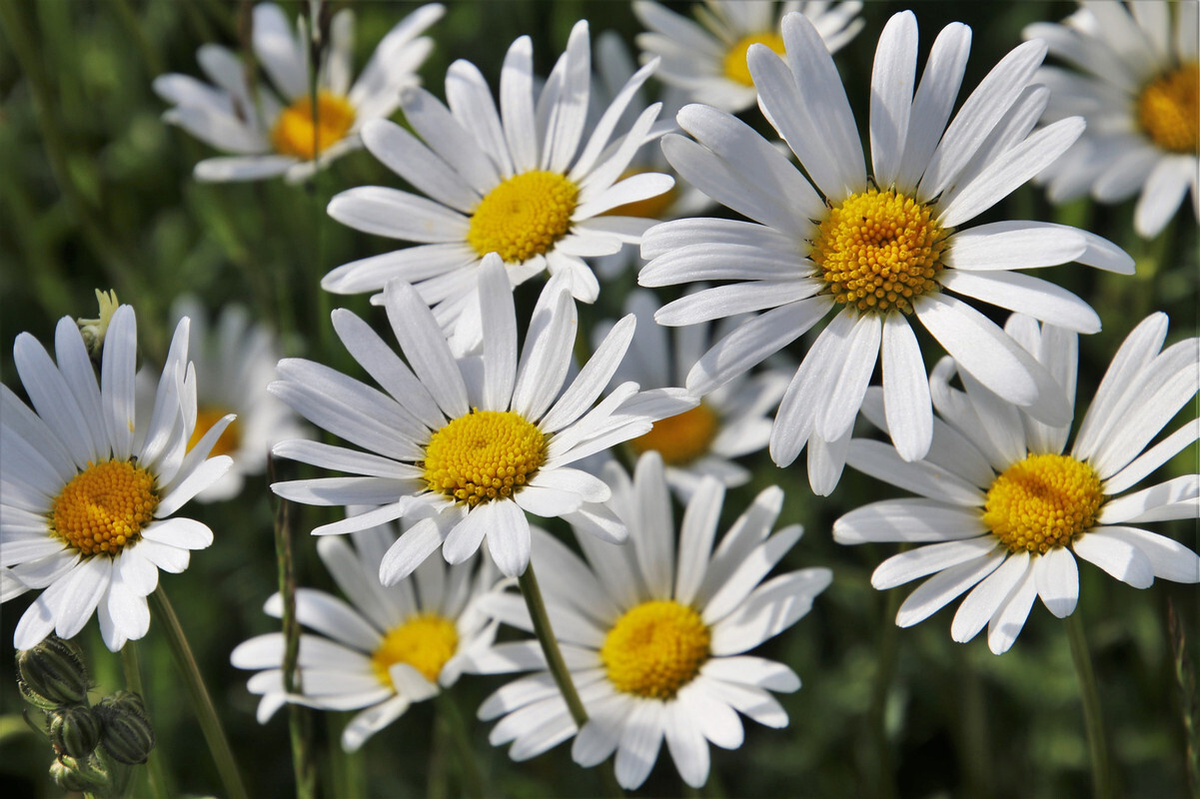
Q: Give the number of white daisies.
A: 13